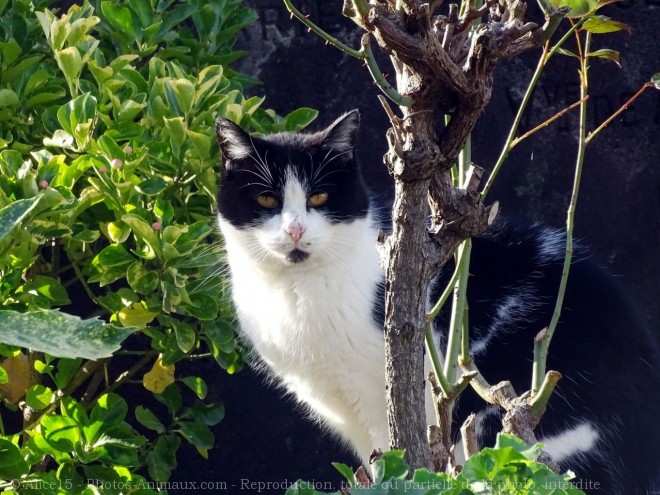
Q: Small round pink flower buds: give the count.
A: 5